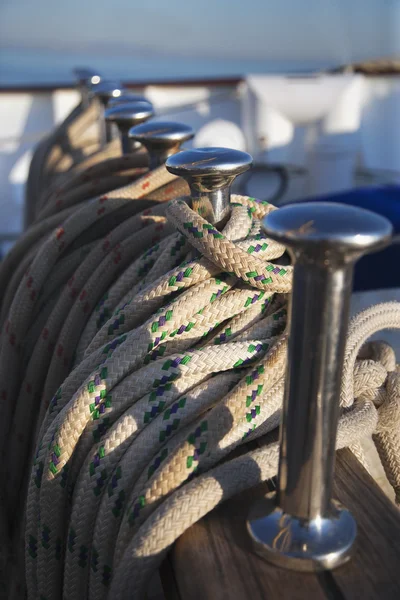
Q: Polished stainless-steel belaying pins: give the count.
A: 7